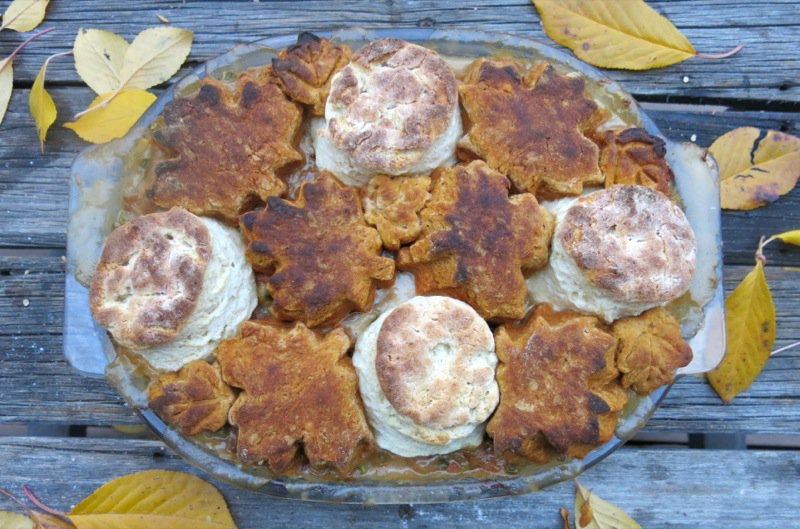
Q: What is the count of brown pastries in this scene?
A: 11